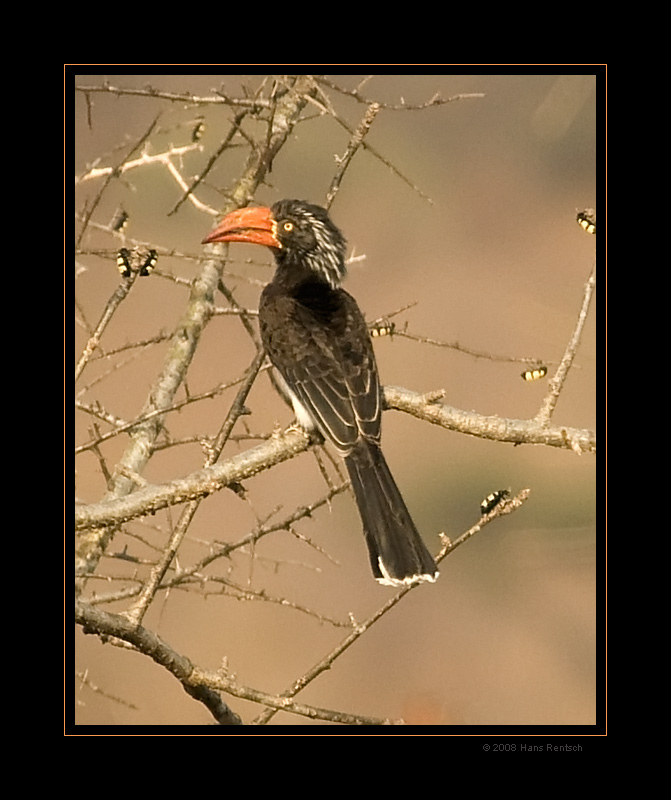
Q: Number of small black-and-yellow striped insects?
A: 8